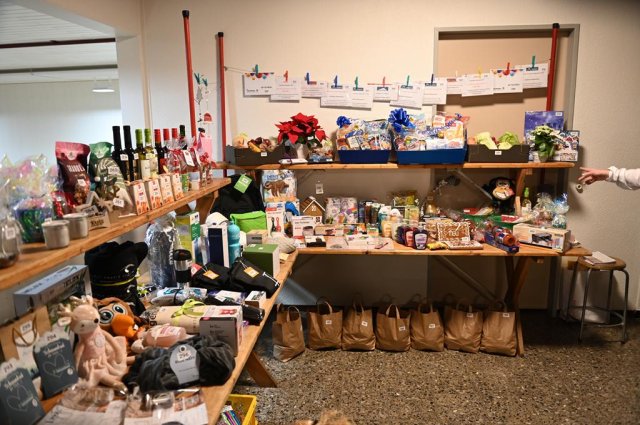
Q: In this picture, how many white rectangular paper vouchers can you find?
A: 12